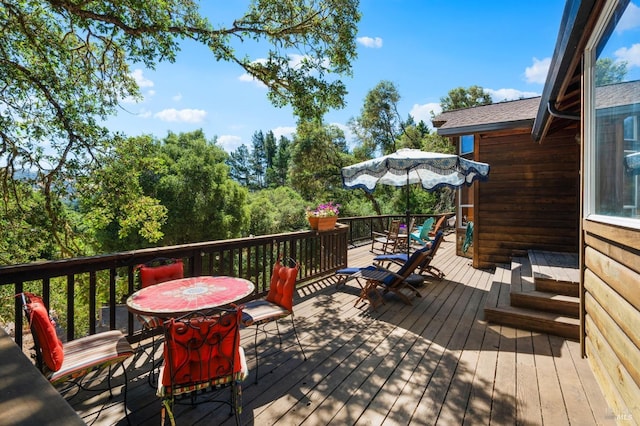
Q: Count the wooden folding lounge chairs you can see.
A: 2